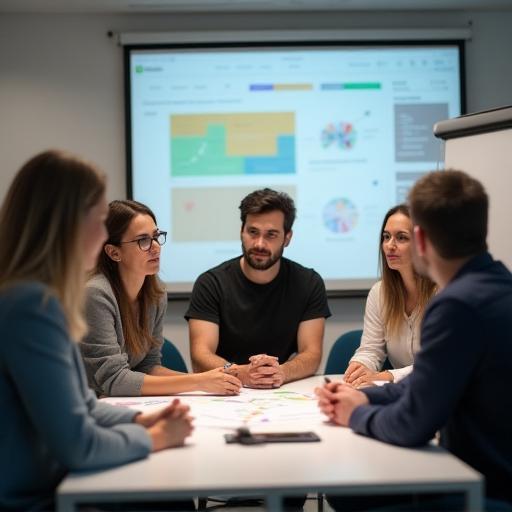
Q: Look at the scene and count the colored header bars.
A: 2